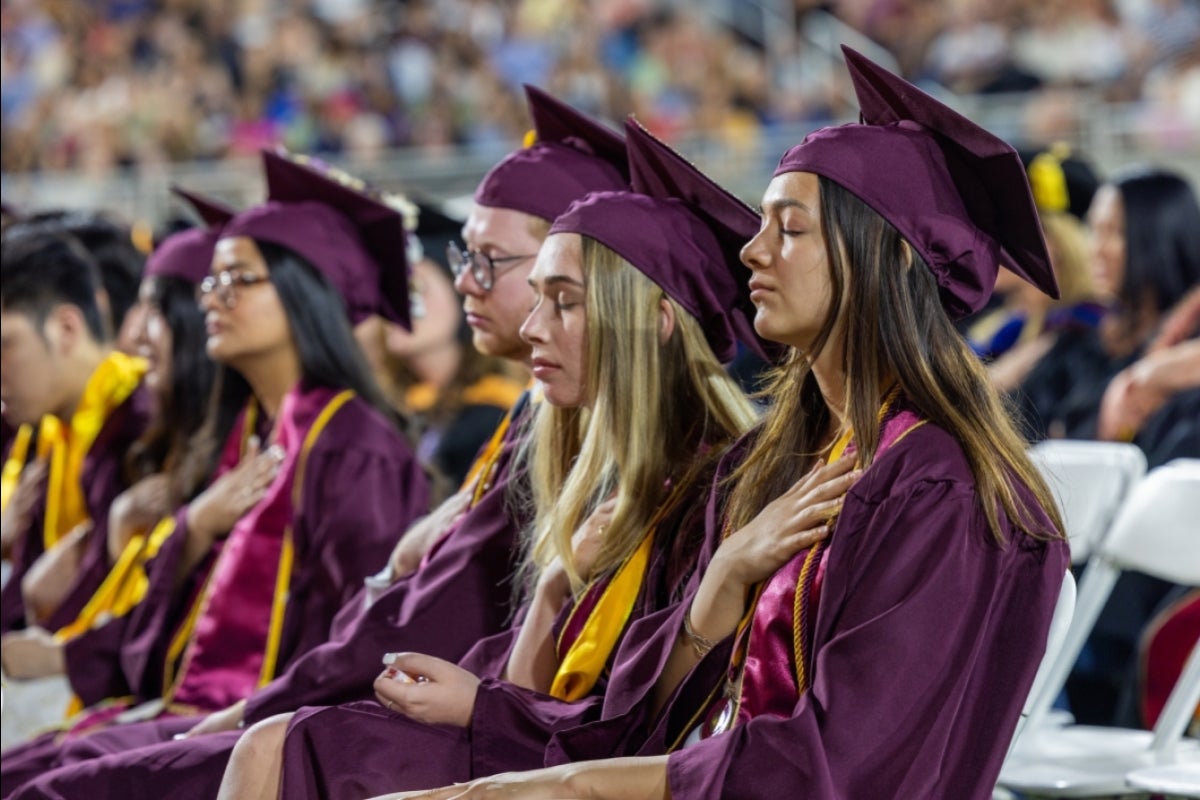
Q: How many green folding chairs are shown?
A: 0